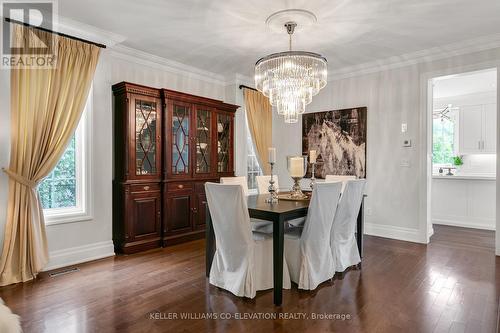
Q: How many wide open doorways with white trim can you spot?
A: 1